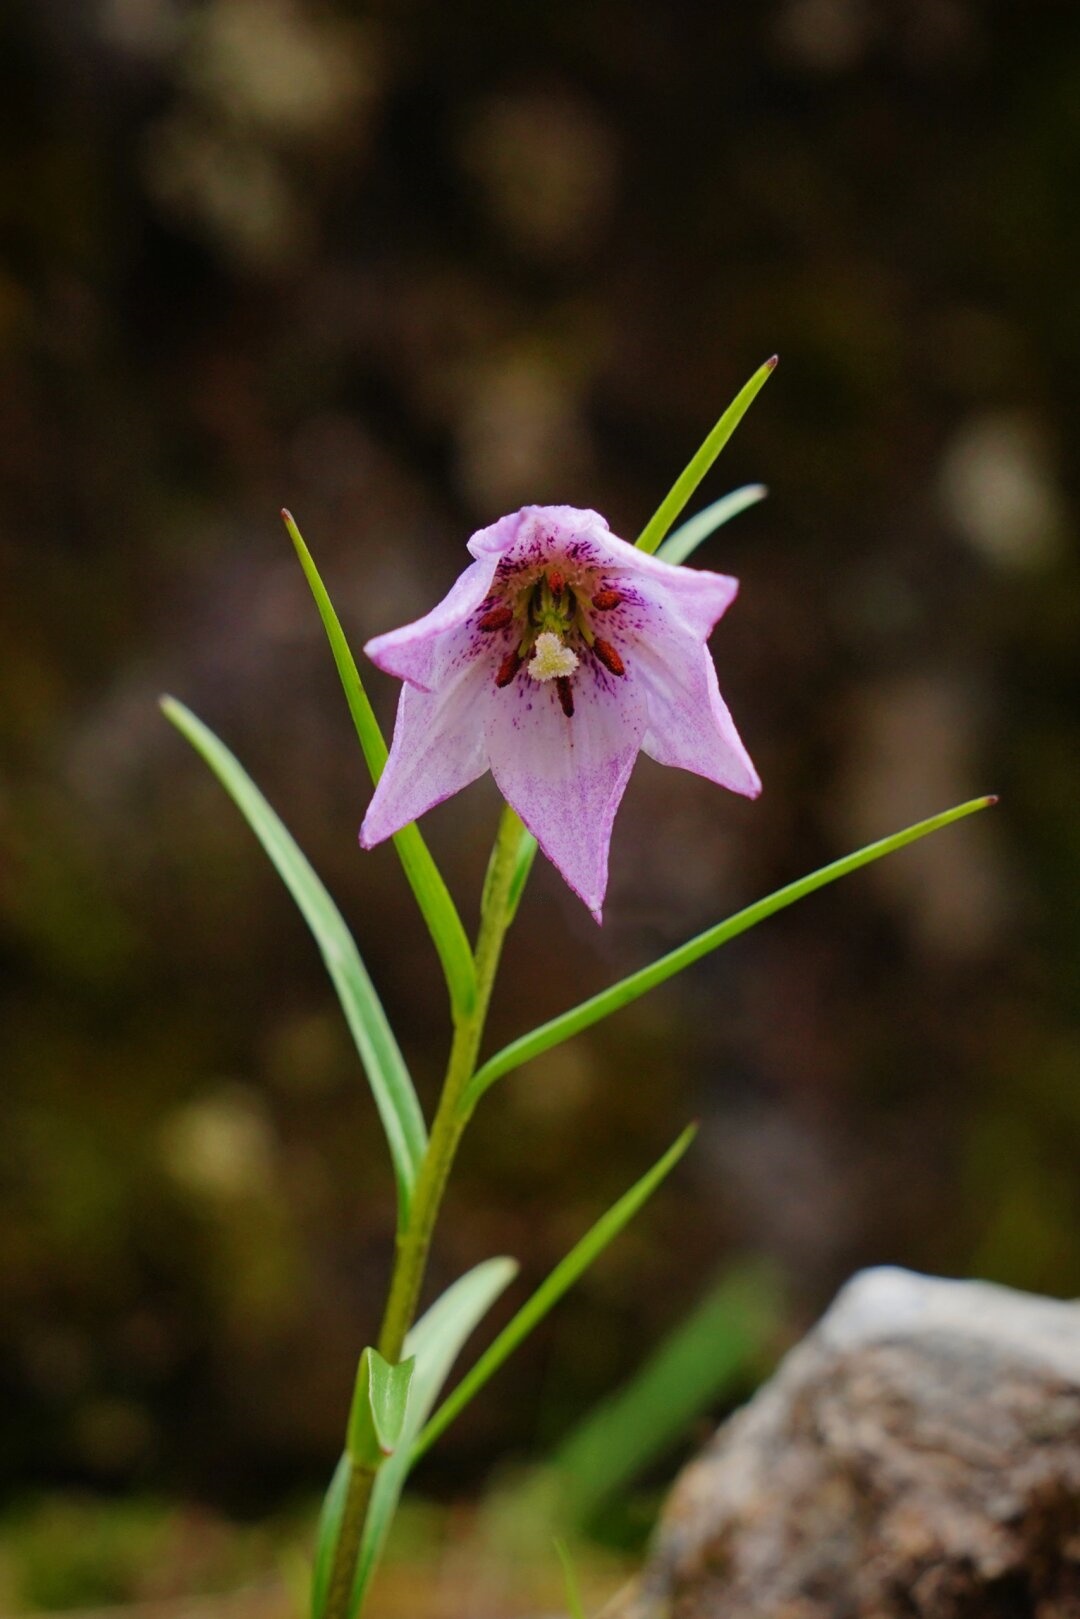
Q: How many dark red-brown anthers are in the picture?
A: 6